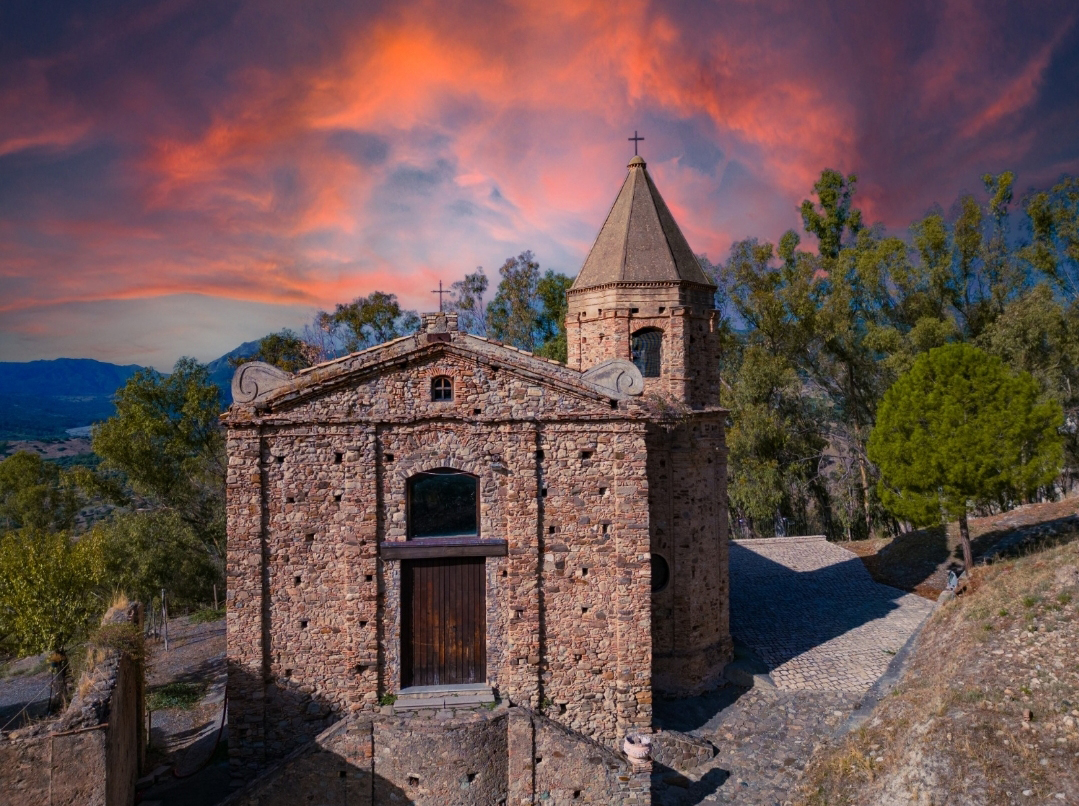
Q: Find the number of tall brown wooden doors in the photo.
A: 1